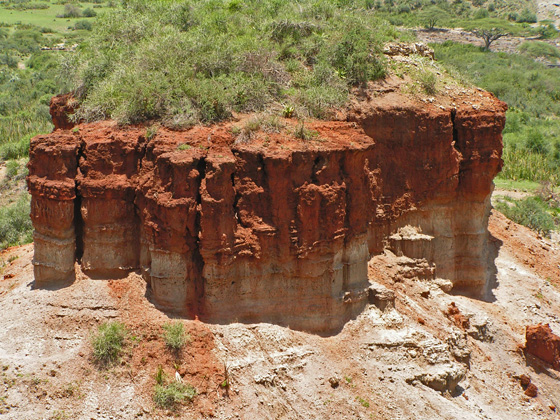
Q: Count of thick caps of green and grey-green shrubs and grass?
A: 1